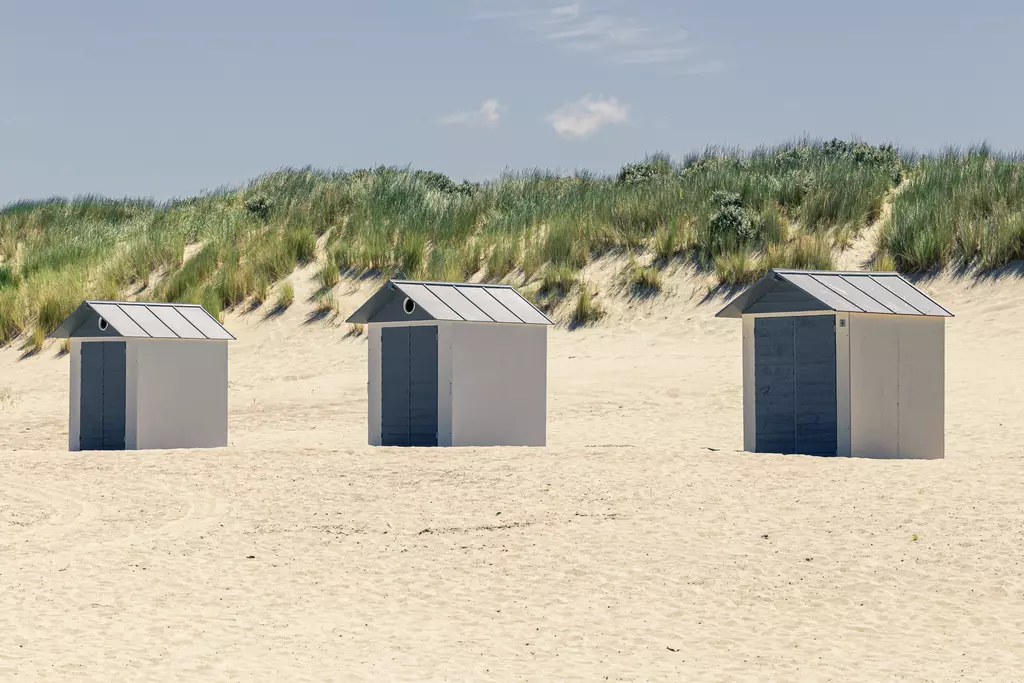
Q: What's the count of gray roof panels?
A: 12